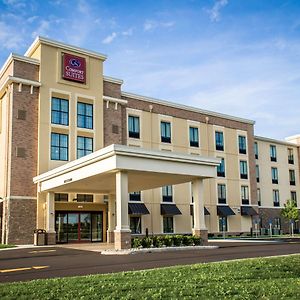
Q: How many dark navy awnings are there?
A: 5